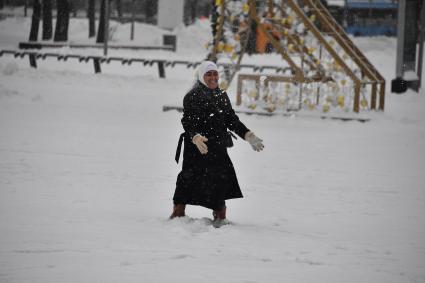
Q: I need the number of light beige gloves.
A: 2